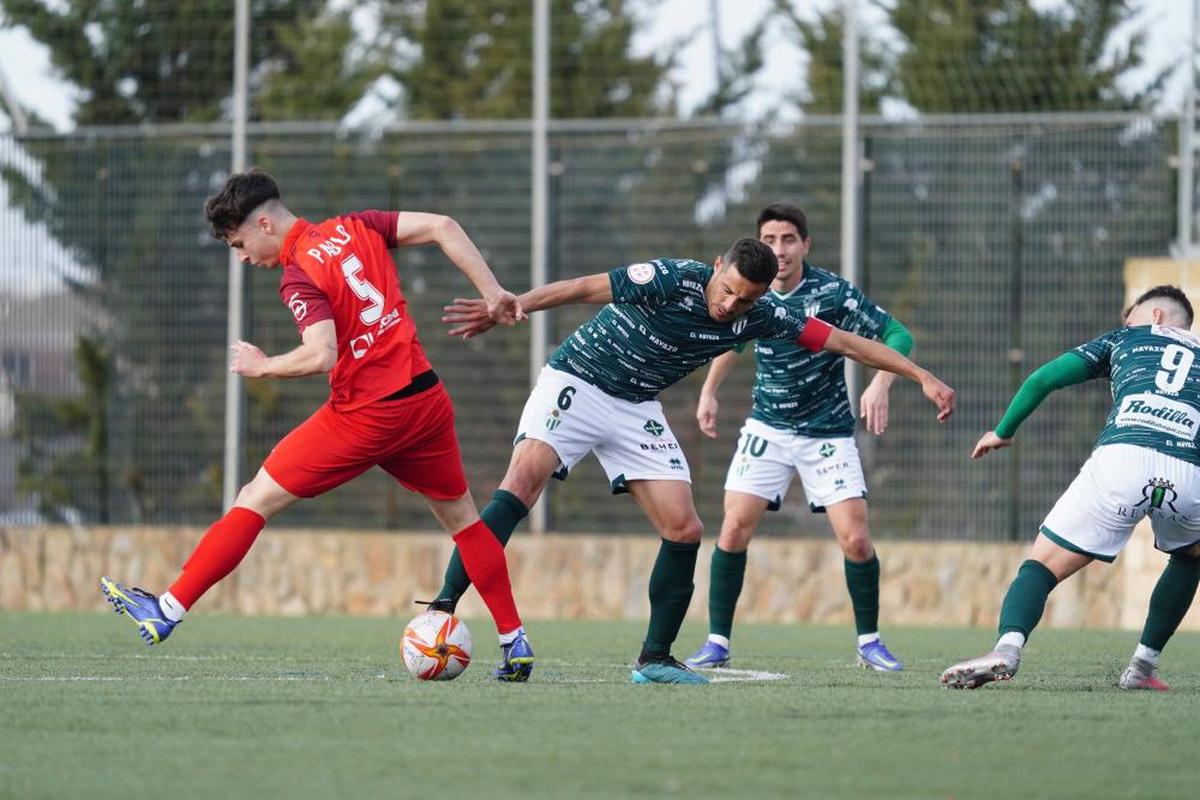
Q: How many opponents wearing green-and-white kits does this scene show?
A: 3